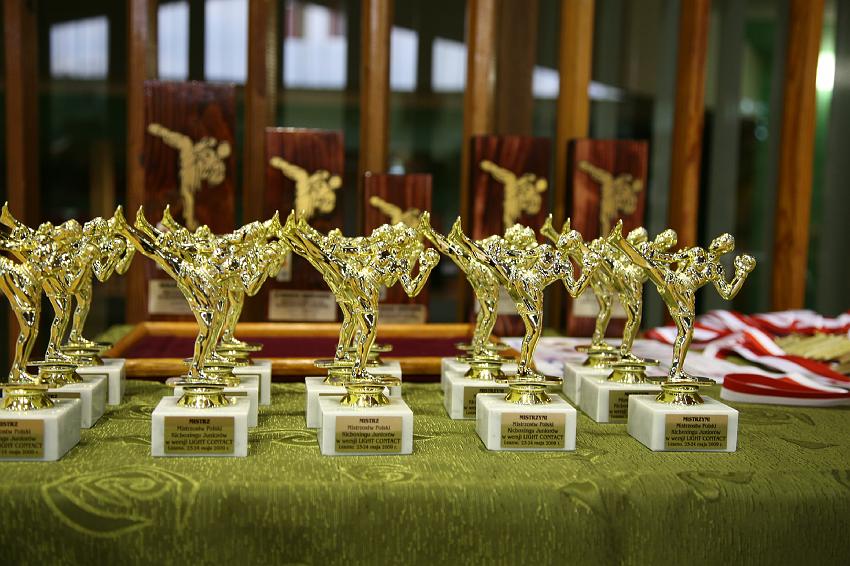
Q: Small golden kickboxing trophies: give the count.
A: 15